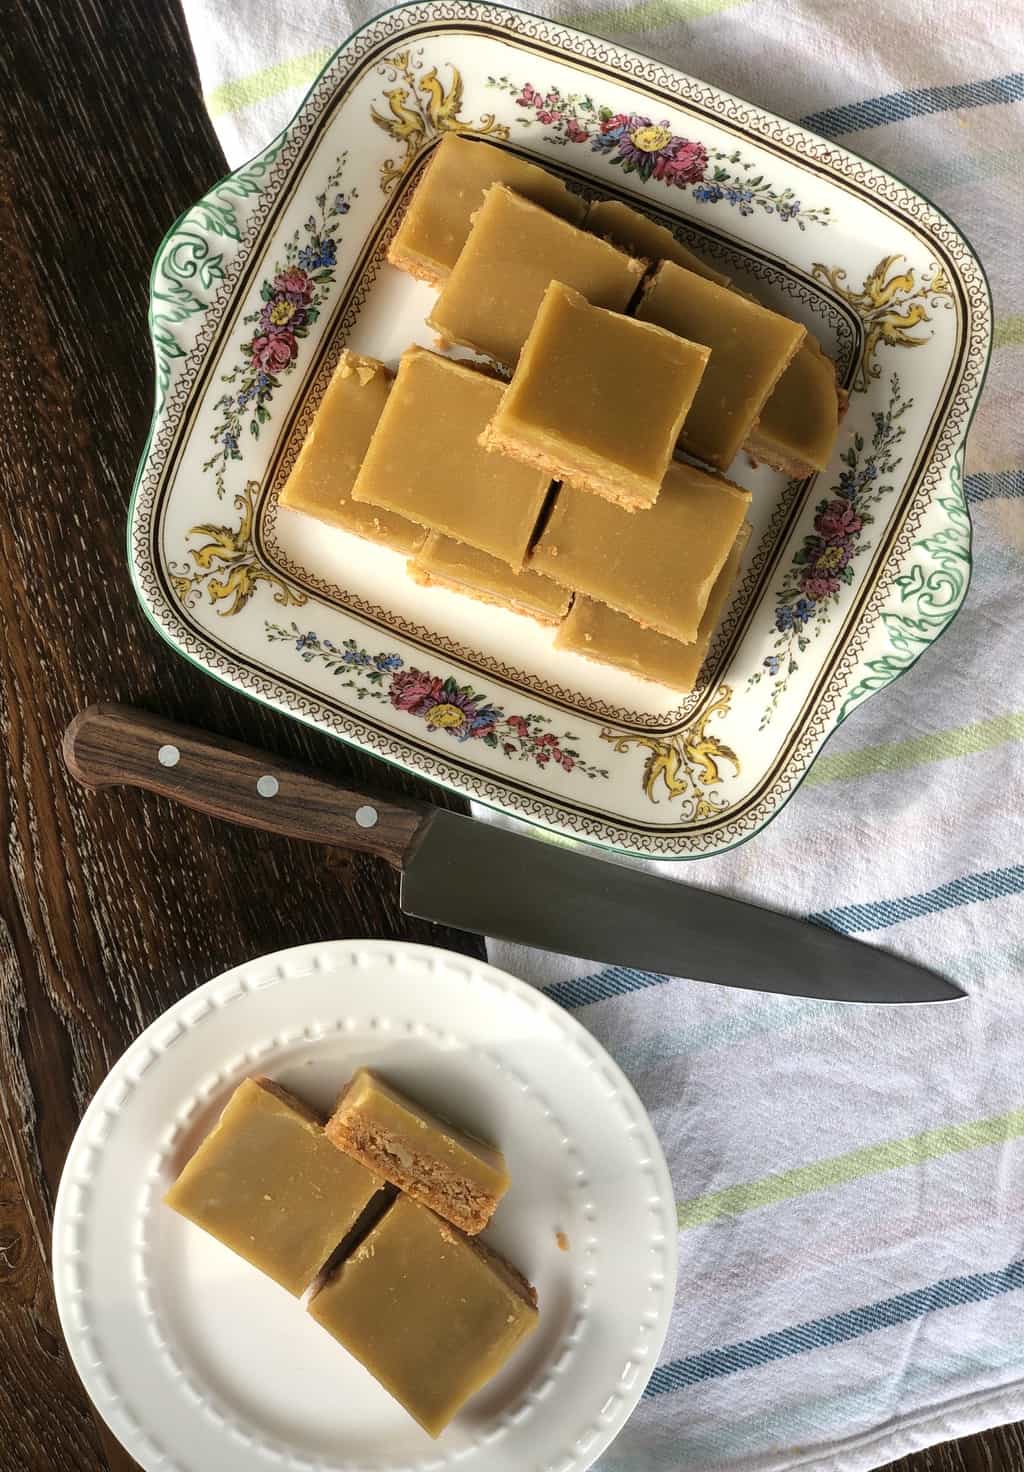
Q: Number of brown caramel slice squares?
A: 14